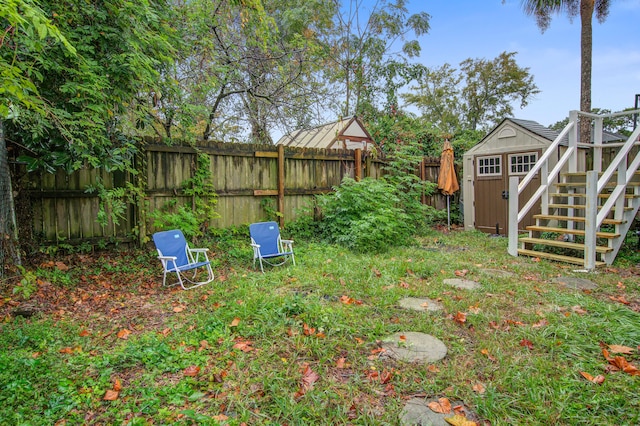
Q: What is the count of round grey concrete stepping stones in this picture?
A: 6